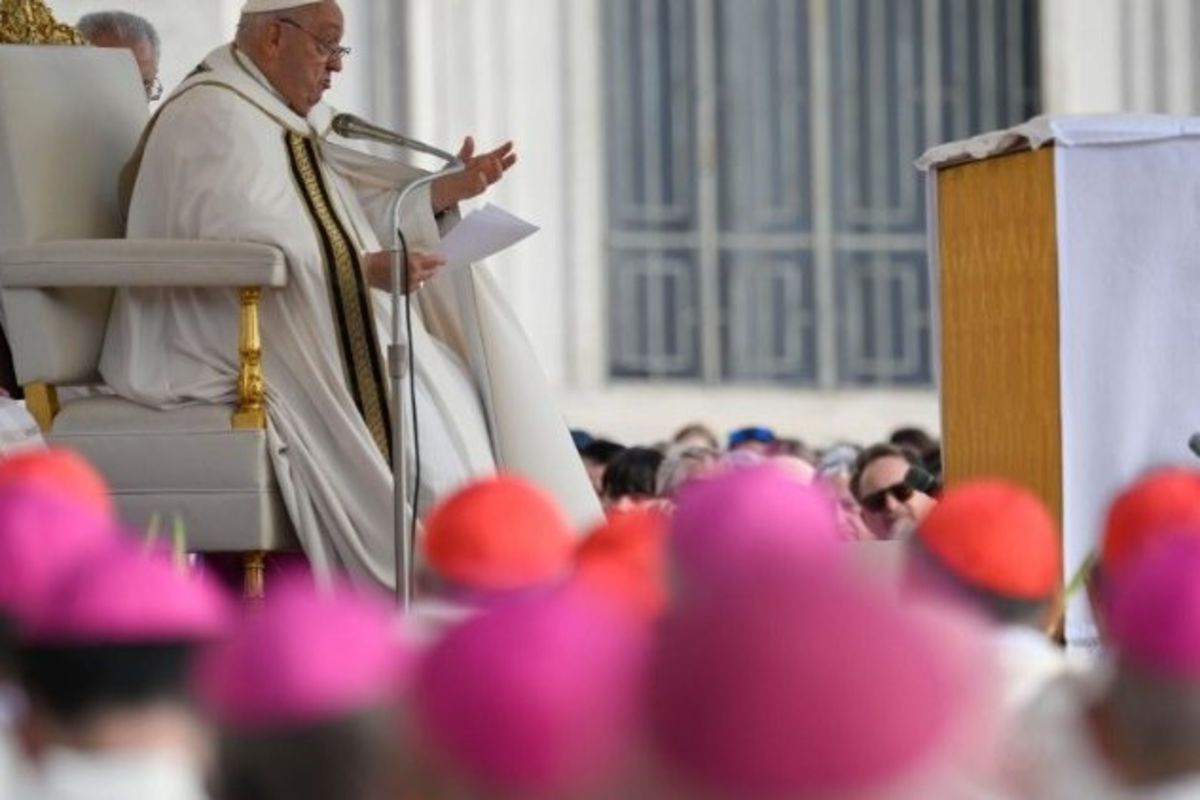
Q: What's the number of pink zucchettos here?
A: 7